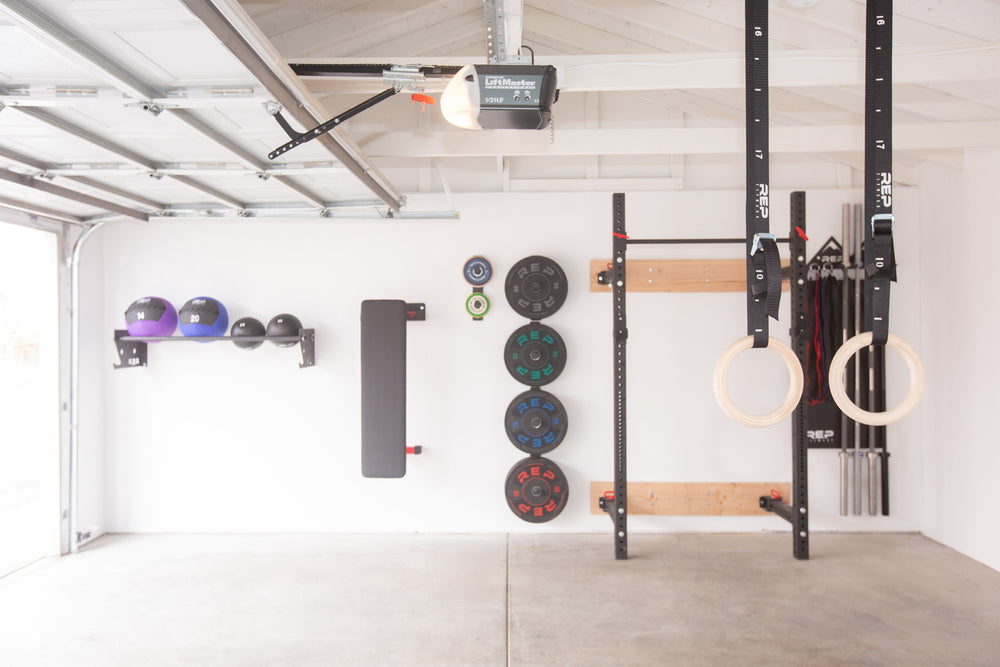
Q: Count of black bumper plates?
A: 4